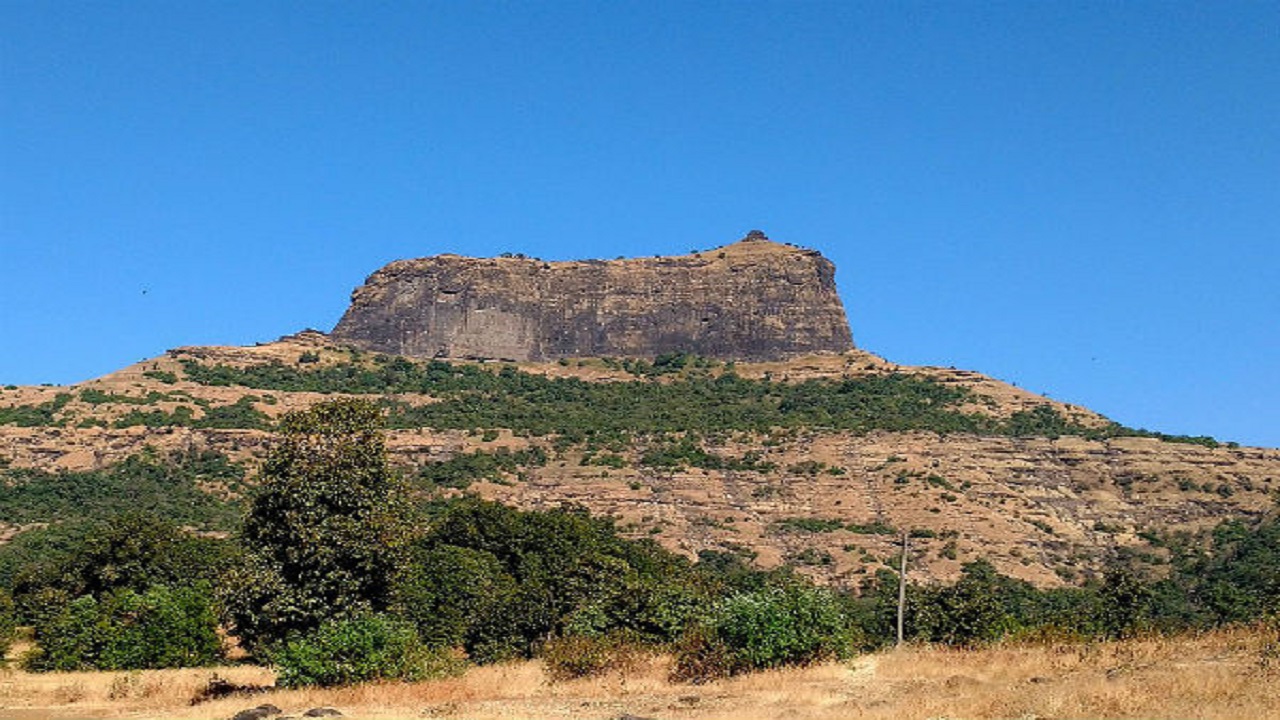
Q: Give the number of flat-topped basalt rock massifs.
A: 1